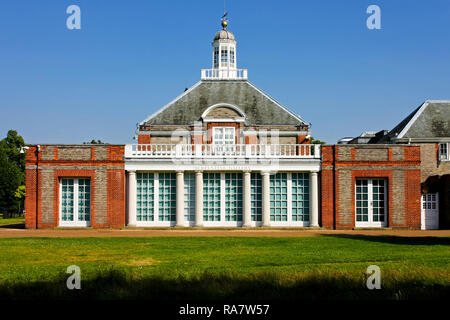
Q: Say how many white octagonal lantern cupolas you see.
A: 1